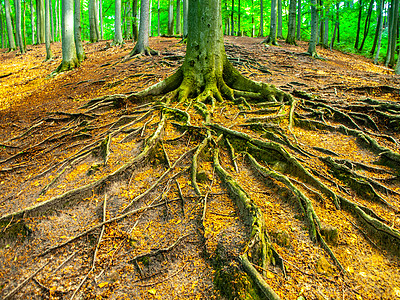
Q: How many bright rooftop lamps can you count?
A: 0